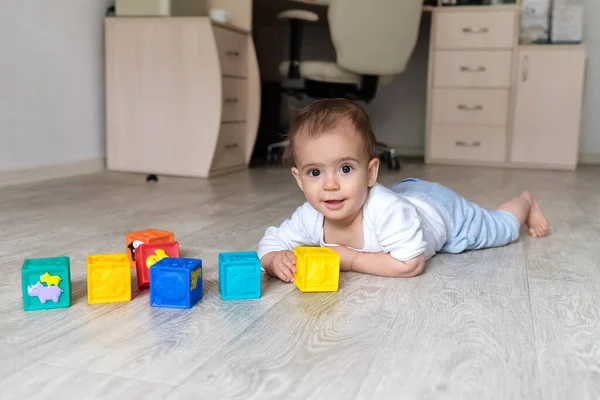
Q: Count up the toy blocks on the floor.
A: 7